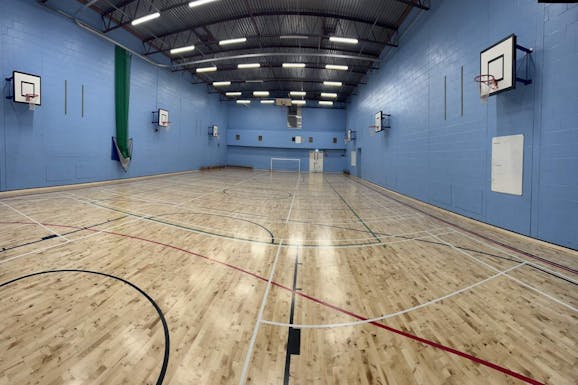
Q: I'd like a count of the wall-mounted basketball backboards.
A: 6